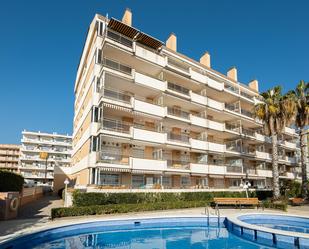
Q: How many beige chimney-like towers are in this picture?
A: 5